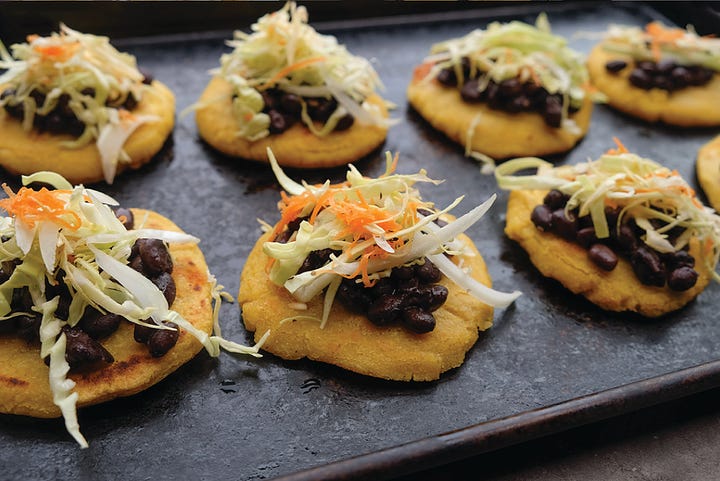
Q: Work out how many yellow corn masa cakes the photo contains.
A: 8